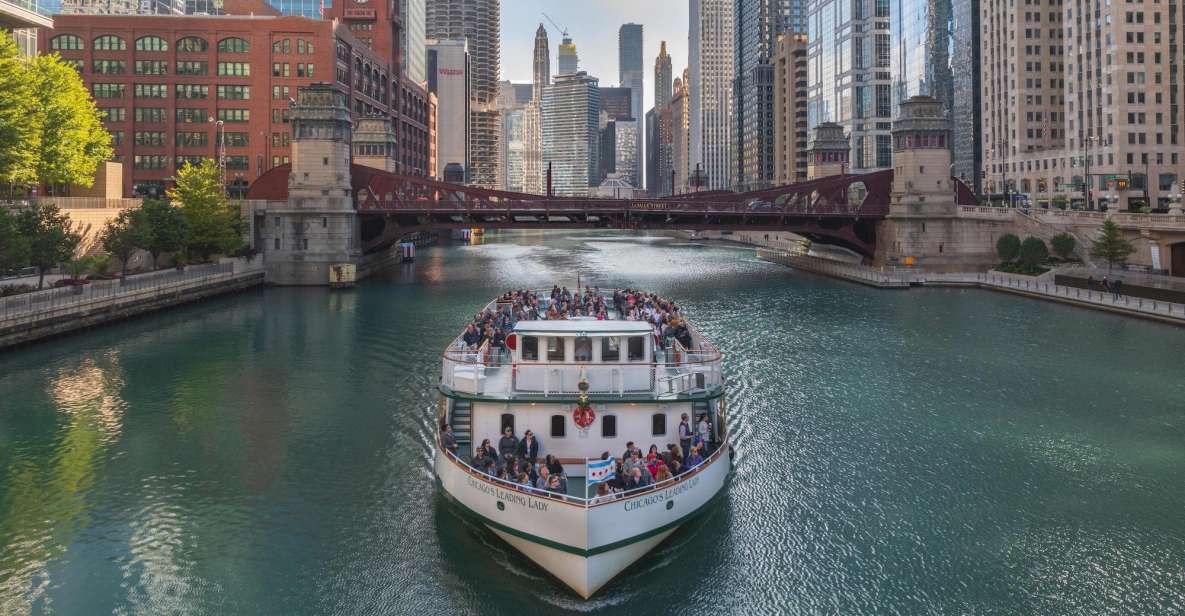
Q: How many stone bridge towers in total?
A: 4